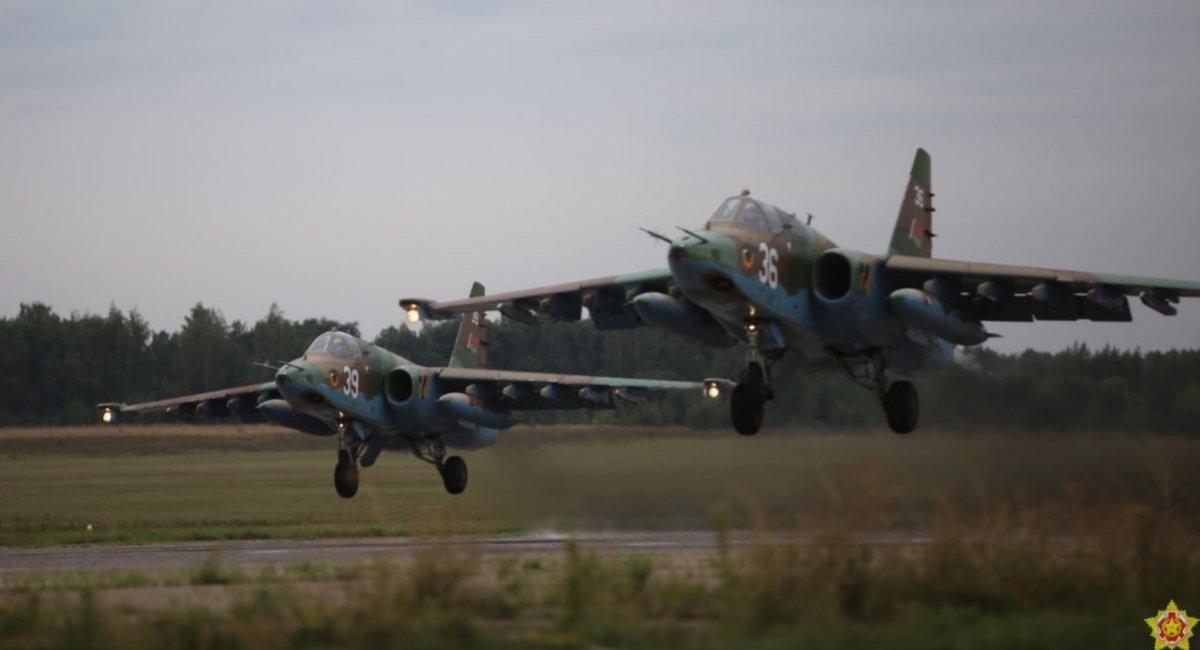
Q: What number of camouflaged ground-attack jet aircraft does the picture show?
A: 2